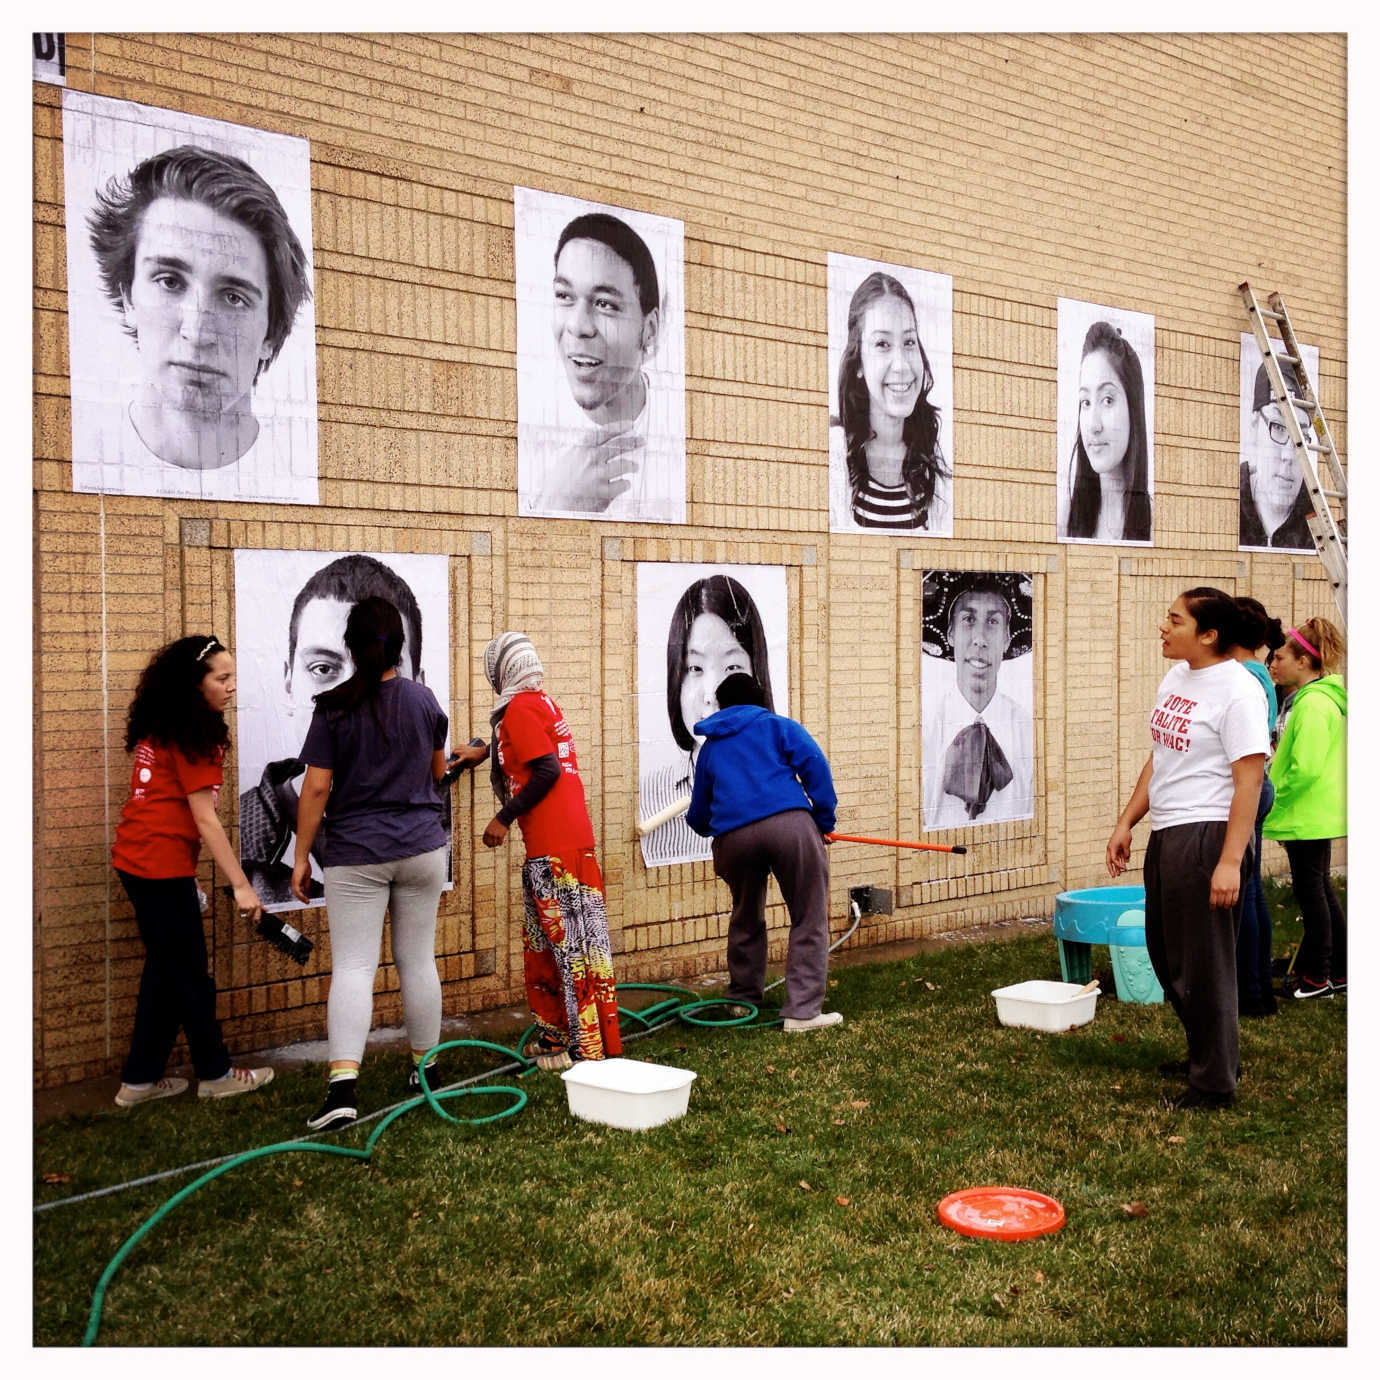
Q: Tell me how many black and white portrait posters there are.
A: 8